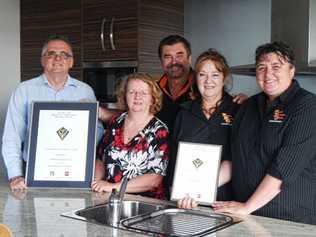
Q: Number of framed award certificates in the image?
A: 2